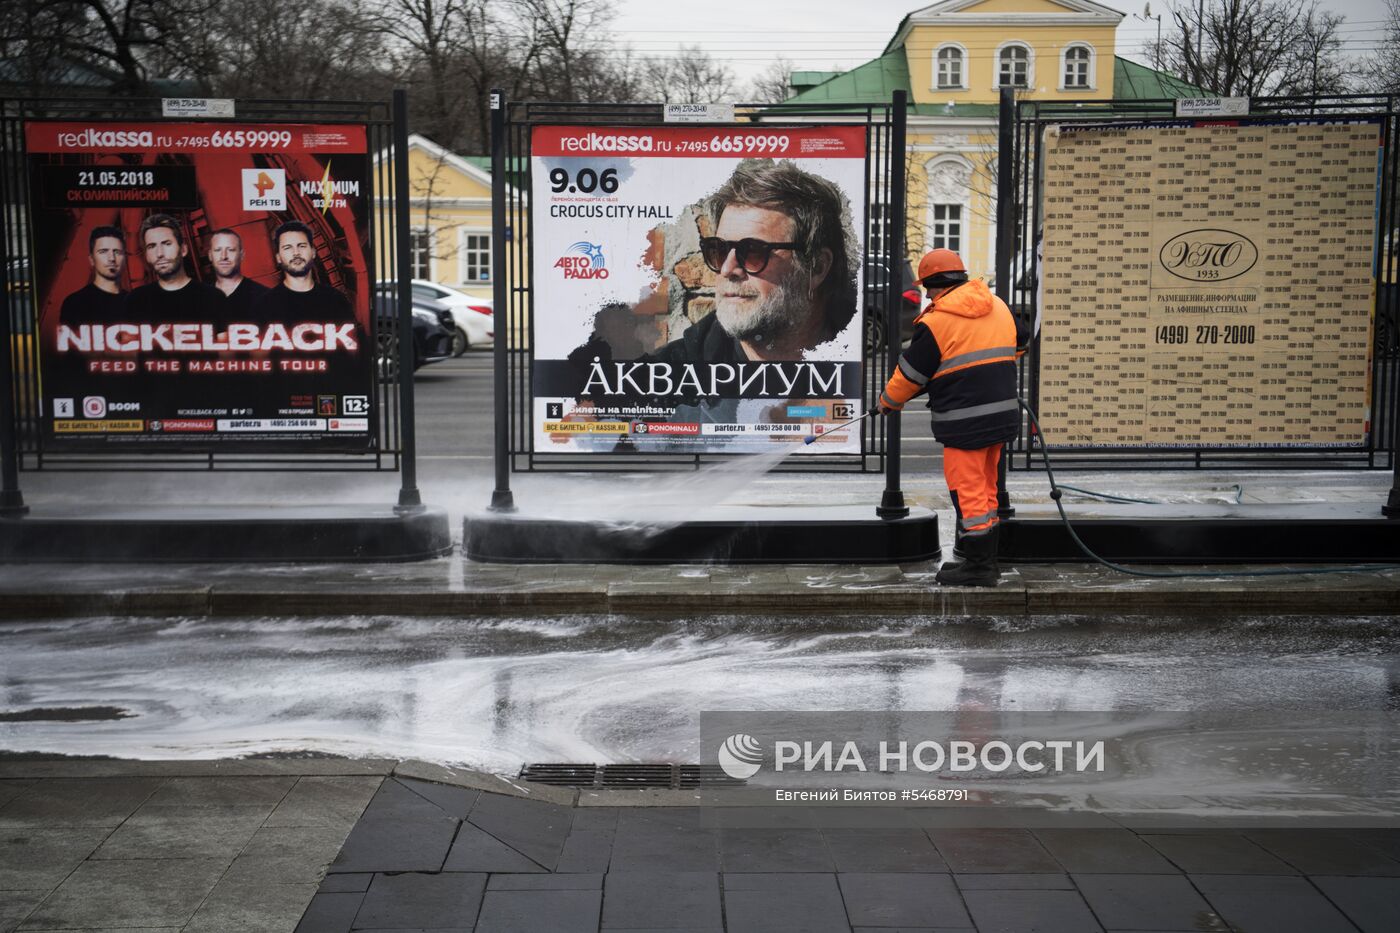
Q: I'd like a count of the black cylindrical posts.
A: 6